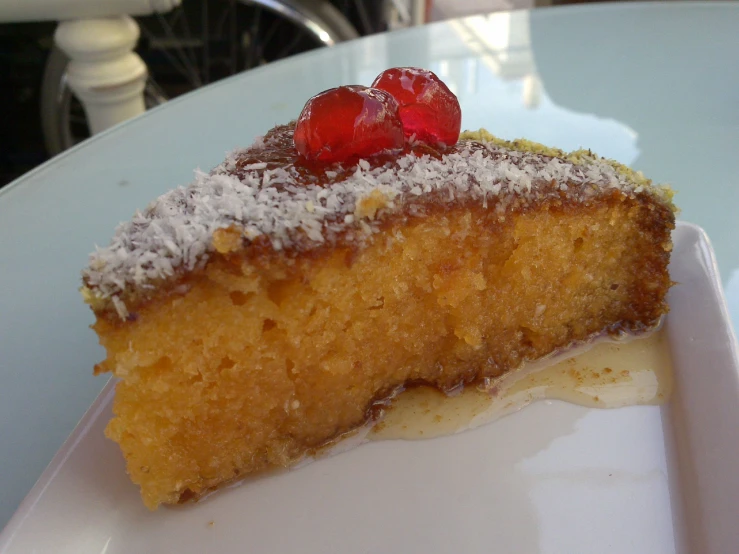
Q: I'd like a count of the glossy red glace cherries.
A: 2